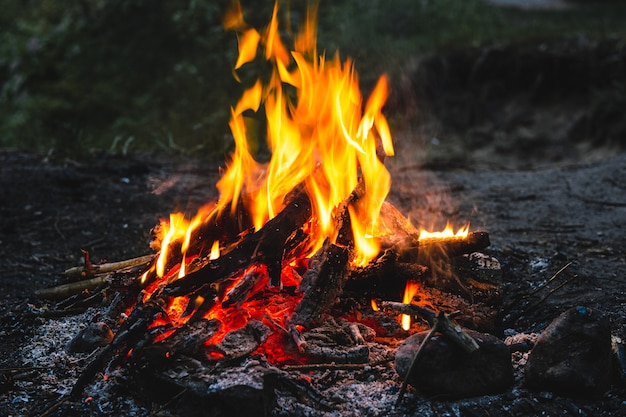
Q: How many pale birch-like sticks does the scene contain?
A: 2